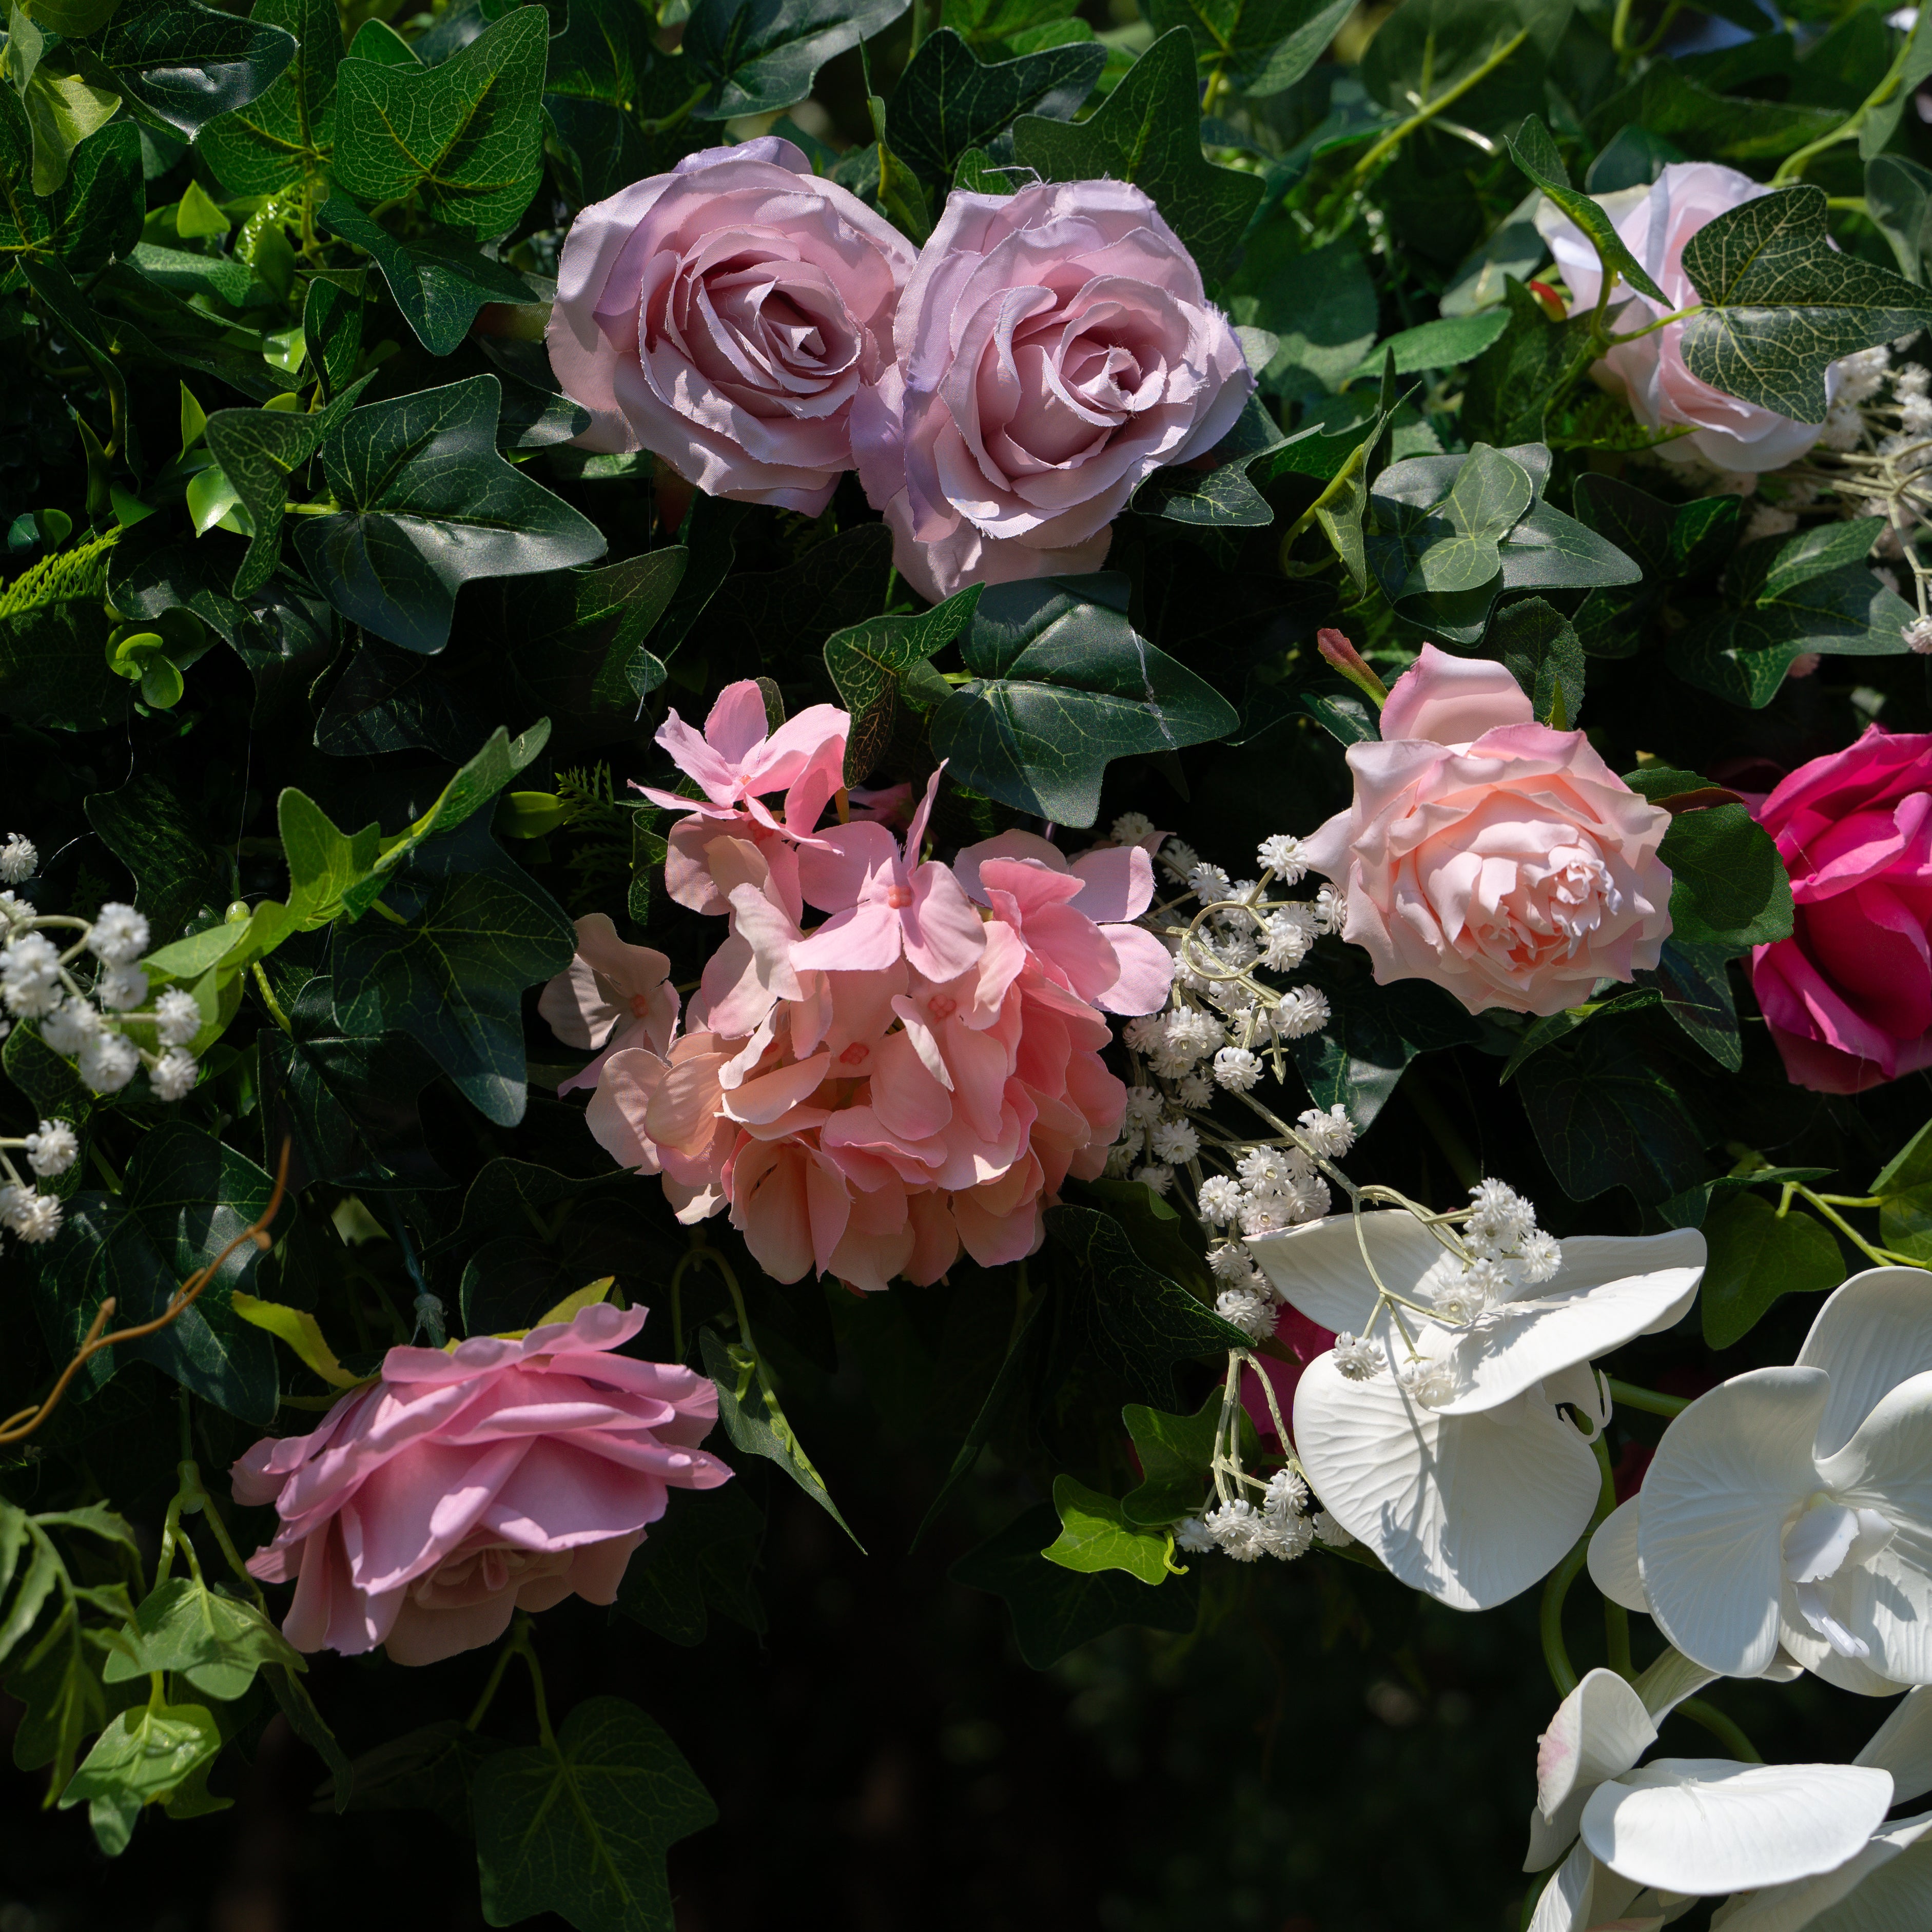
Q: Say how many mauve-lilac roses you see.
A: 2